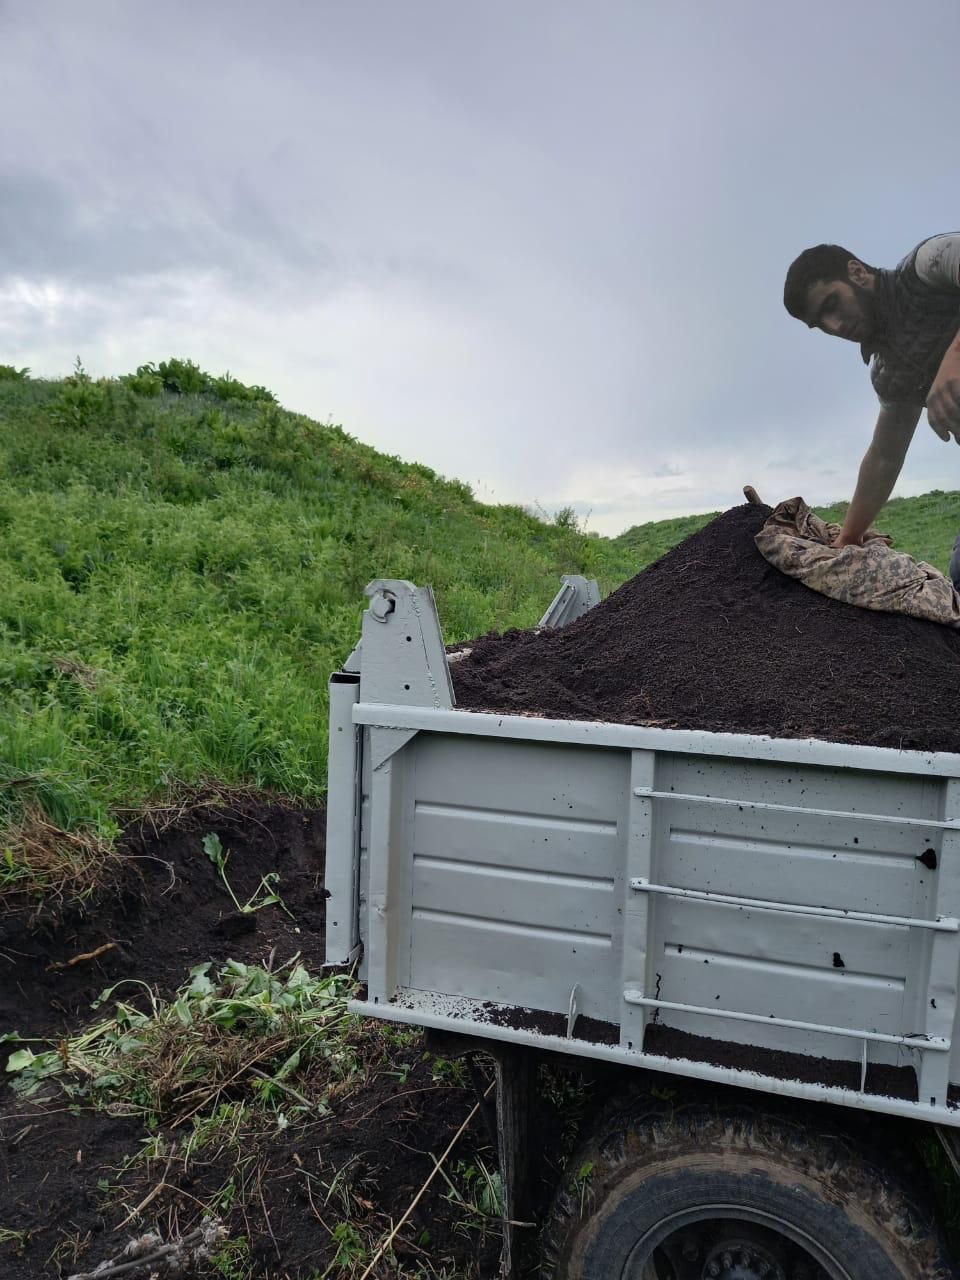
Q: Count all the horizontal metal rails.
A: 3